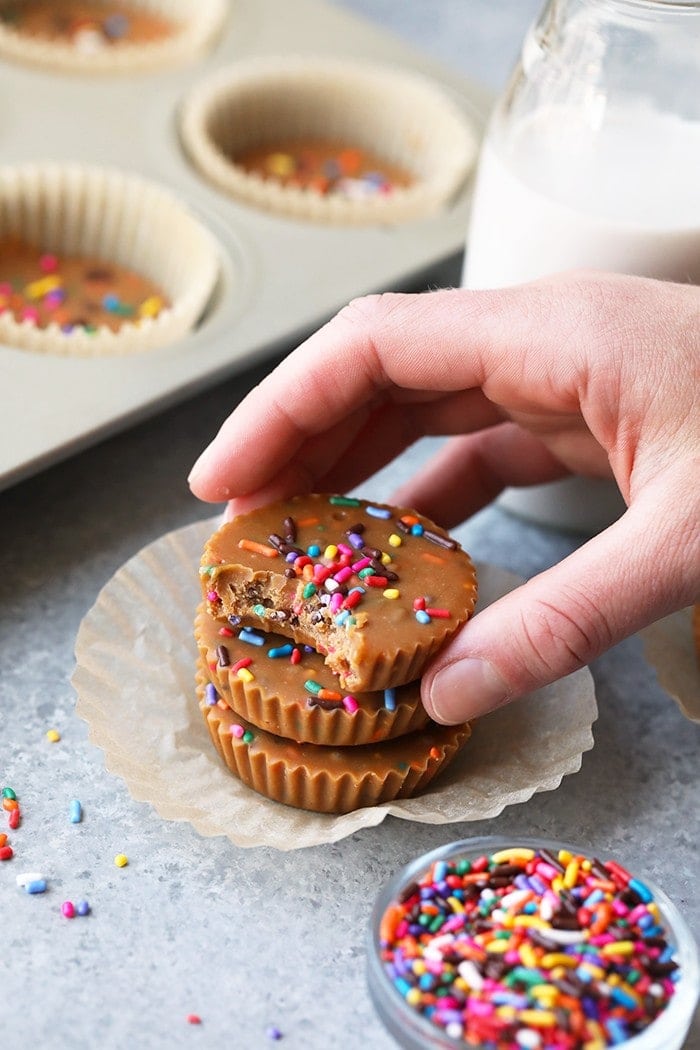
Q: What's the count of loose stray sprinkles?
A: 14